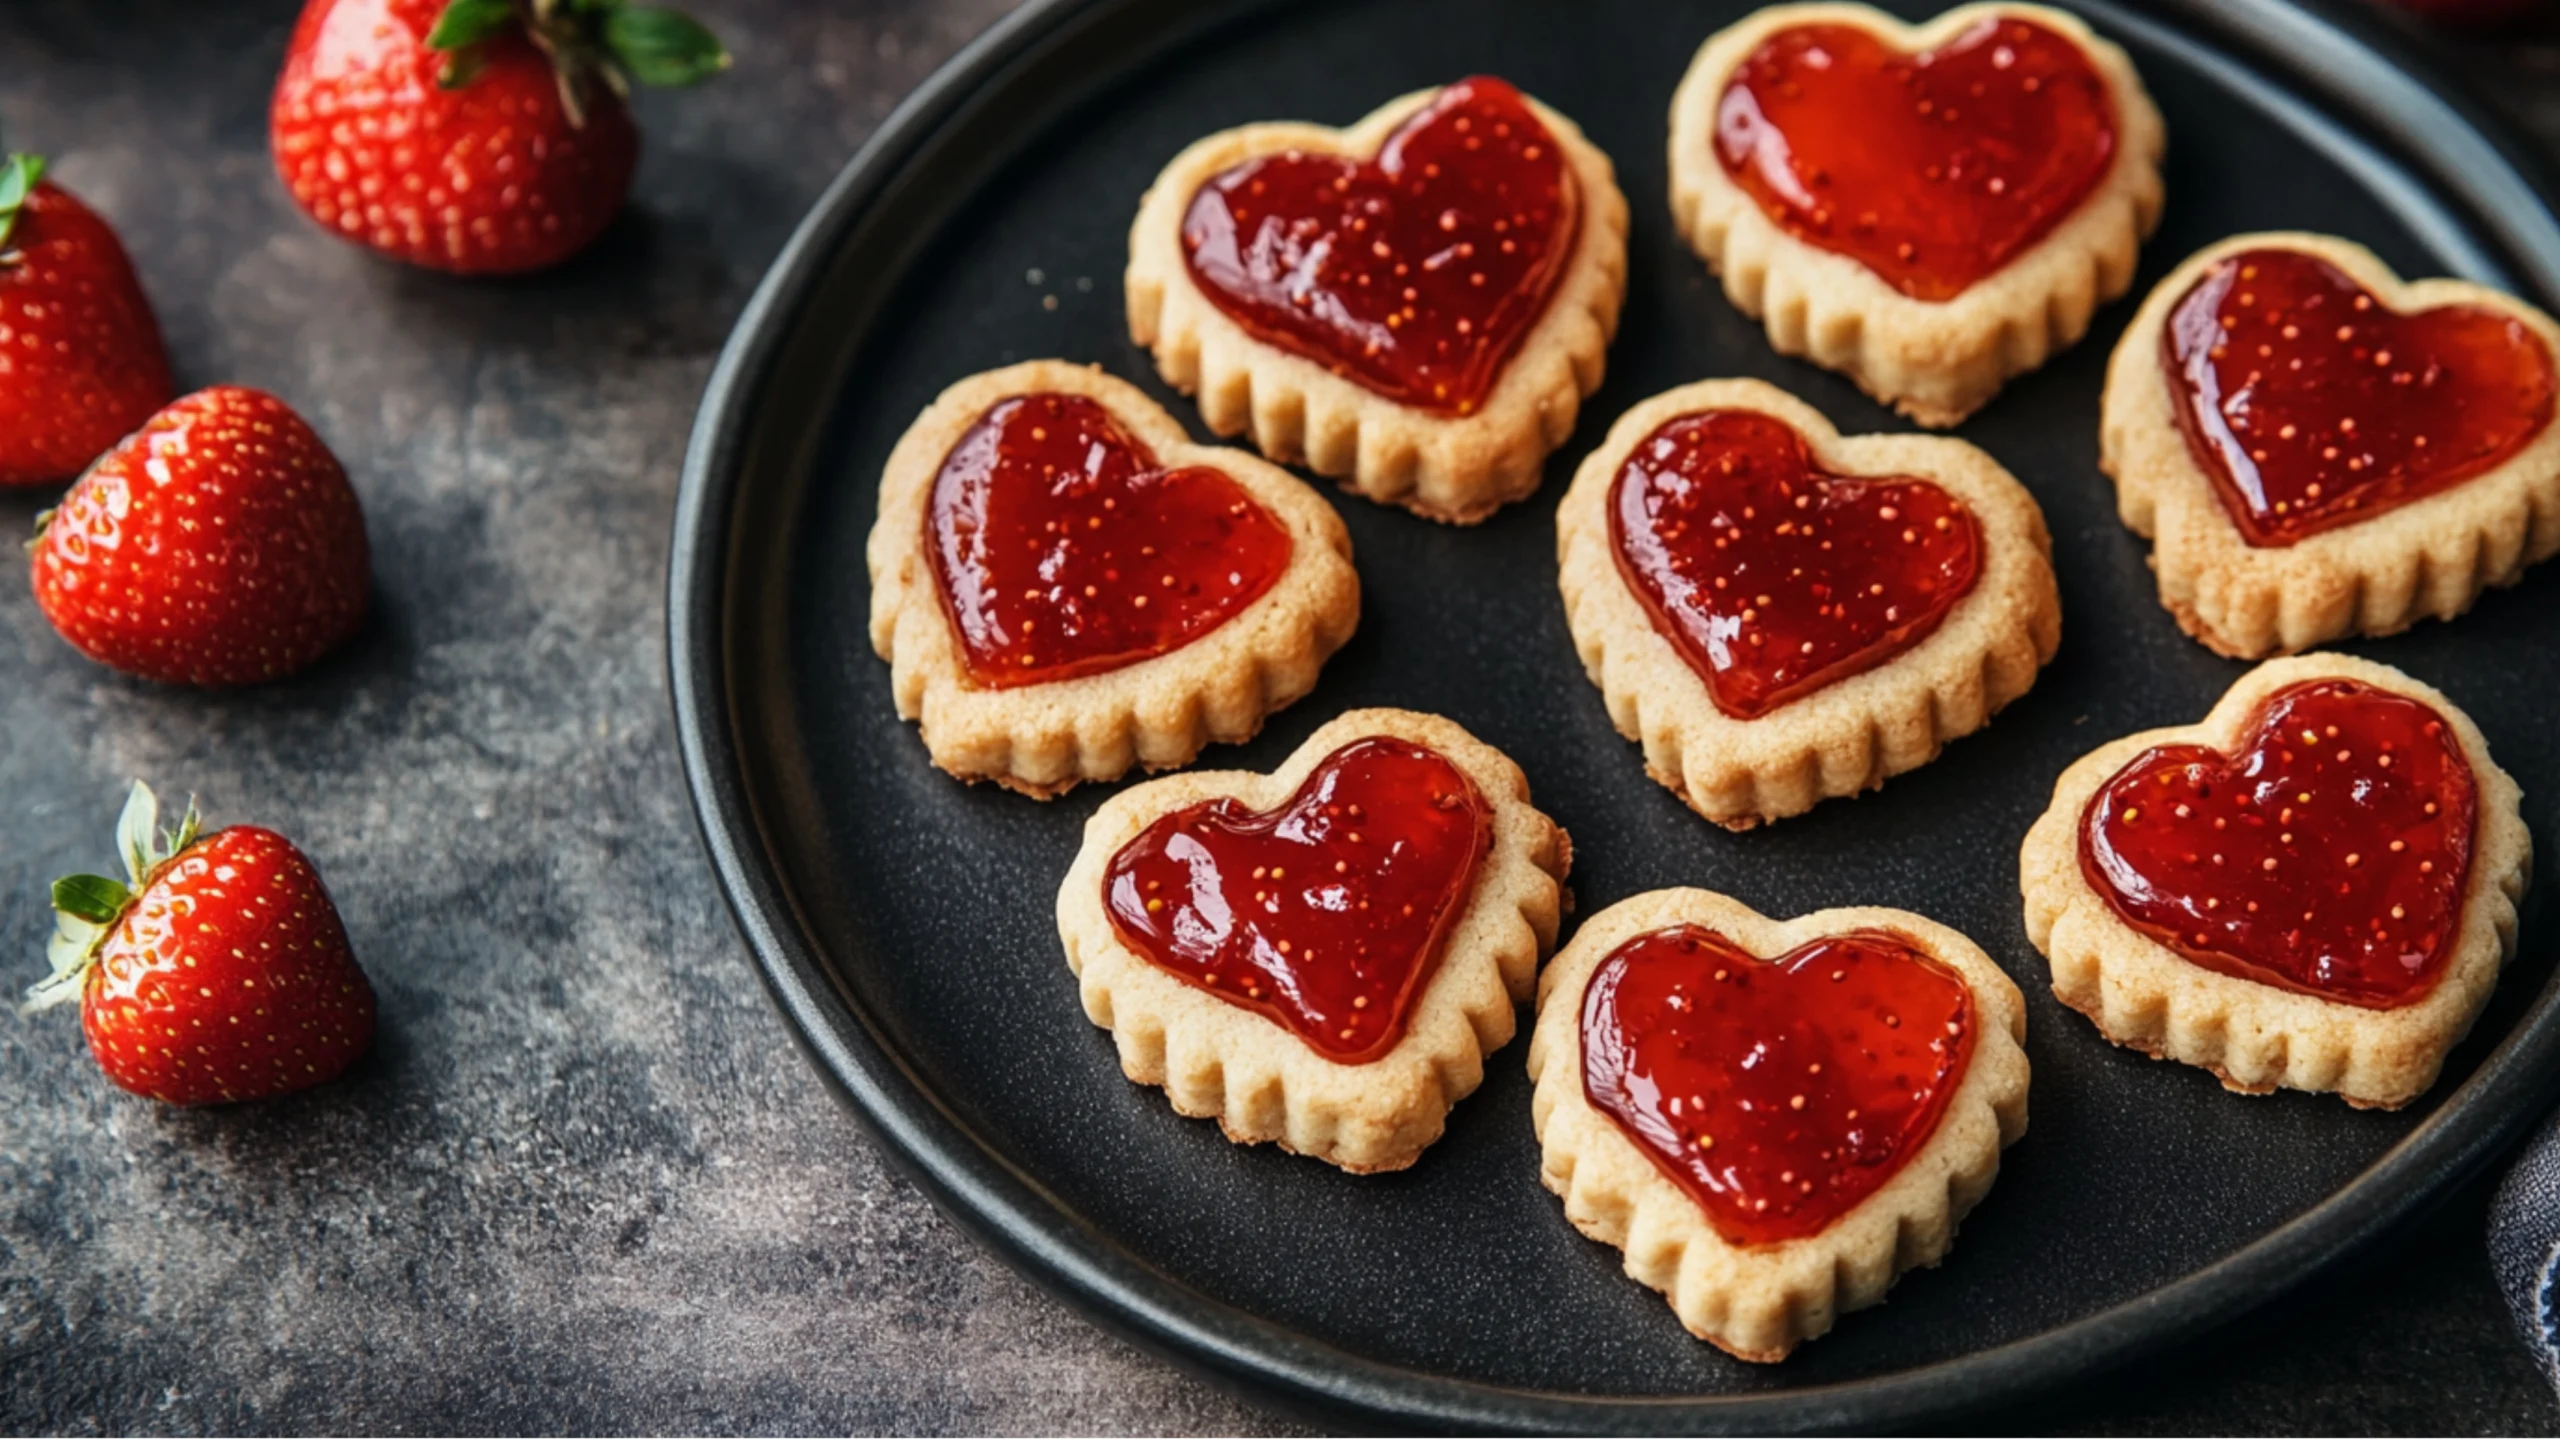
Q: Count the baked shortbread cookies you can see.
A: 8